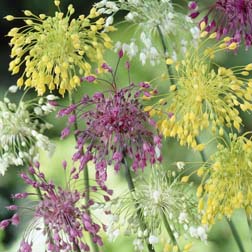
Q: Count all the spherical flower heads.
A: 9